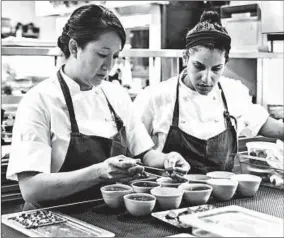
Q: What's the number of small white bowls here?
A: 10